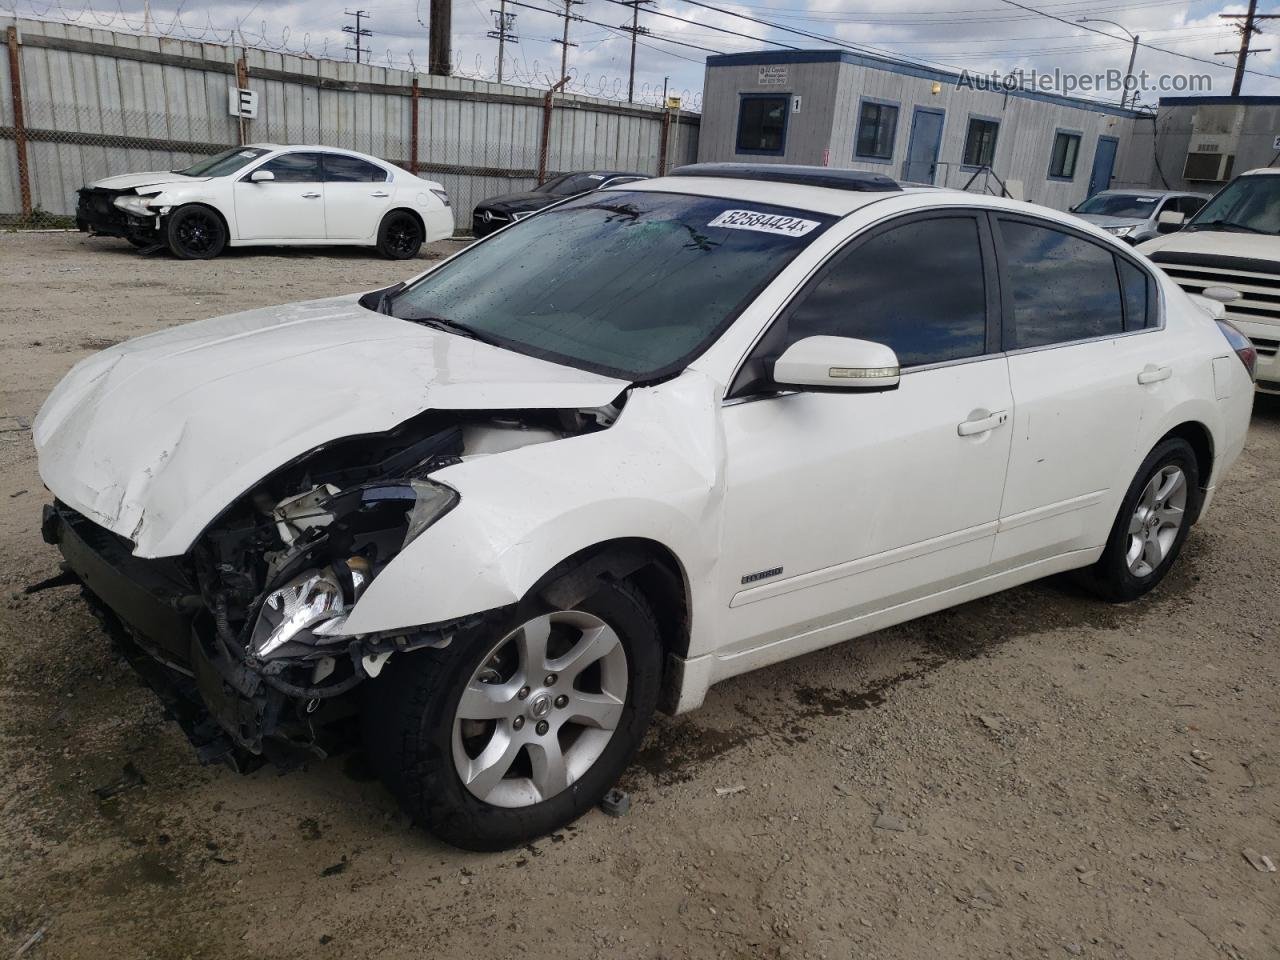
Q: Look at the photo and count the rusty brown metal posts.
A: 5